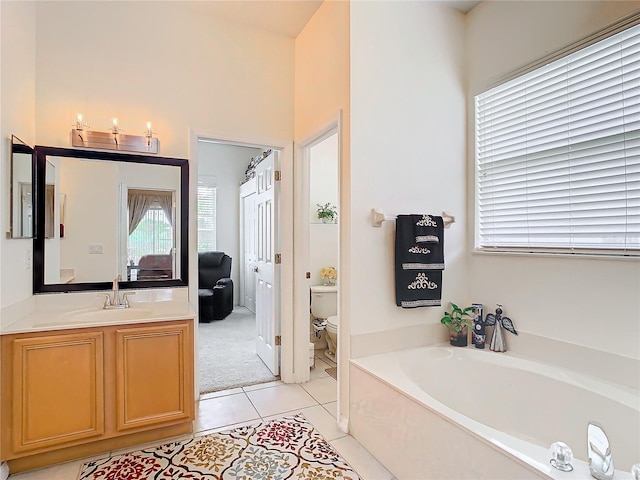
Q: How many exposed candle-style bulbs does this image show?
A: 3